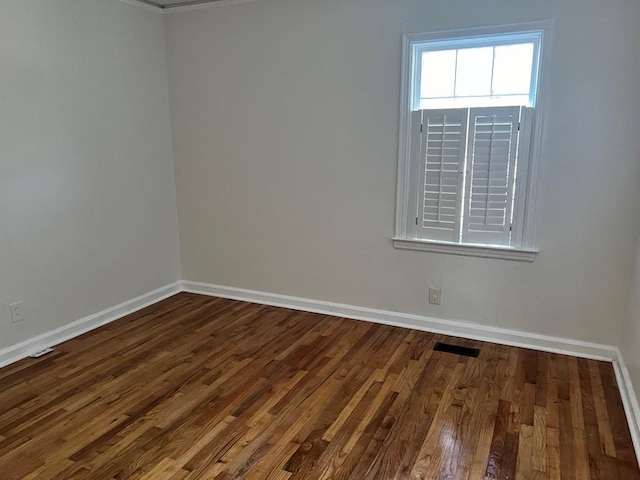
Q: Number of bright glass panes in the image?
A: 3